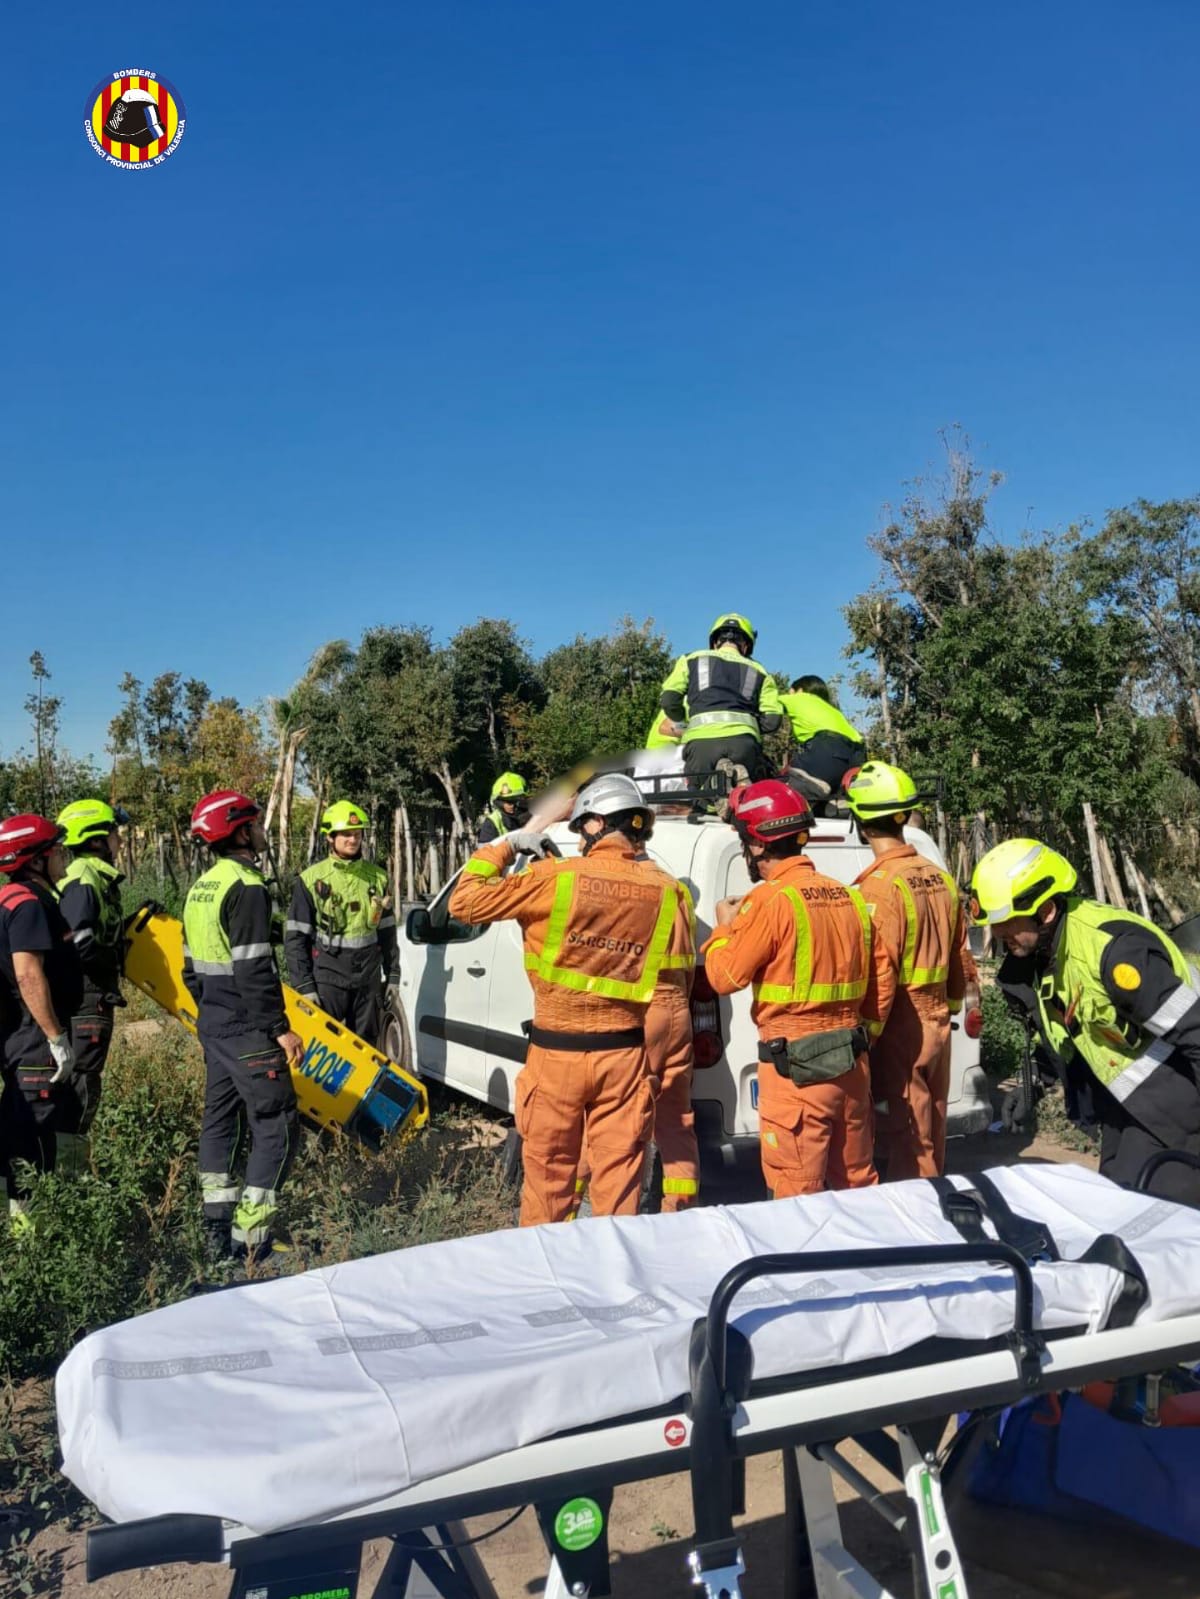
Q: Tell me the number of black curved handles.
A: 2